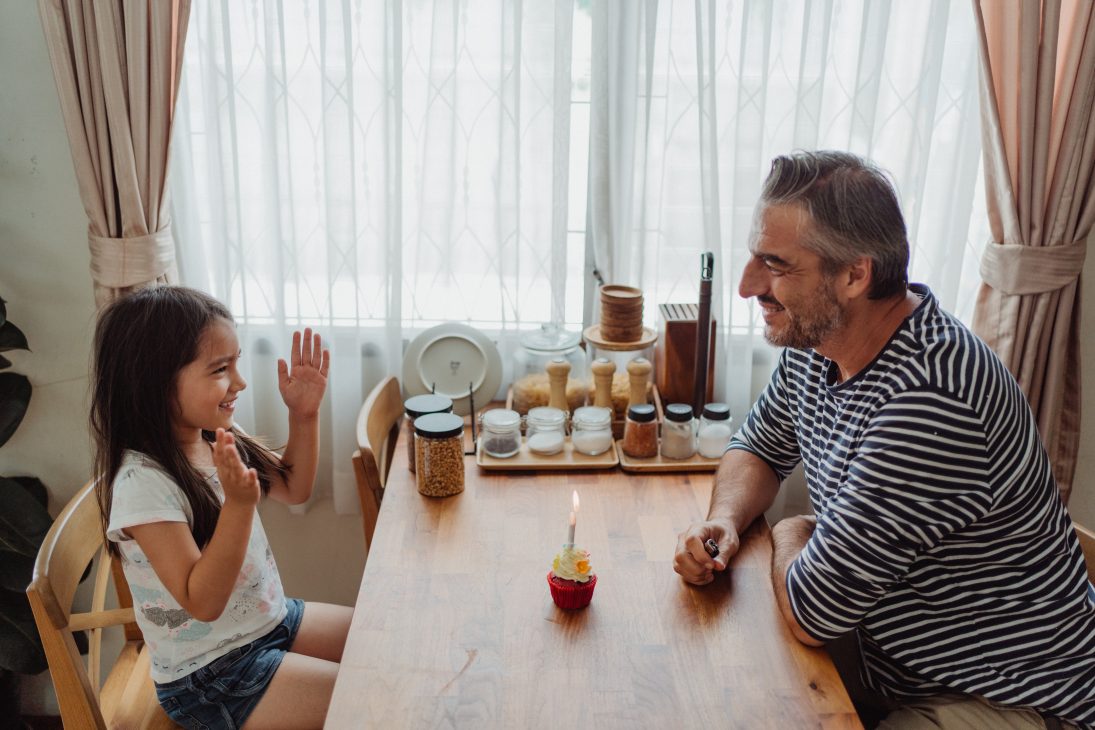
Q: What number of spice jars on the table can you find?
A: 6